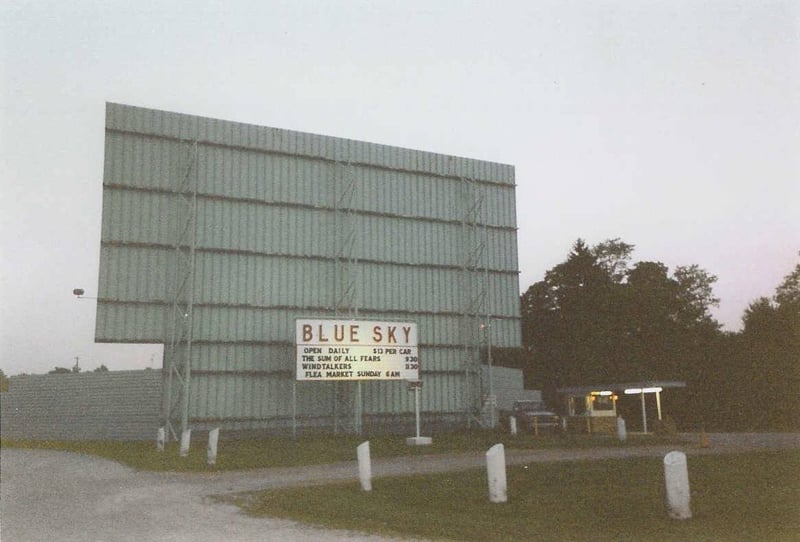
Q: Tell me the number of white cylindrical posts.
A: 8